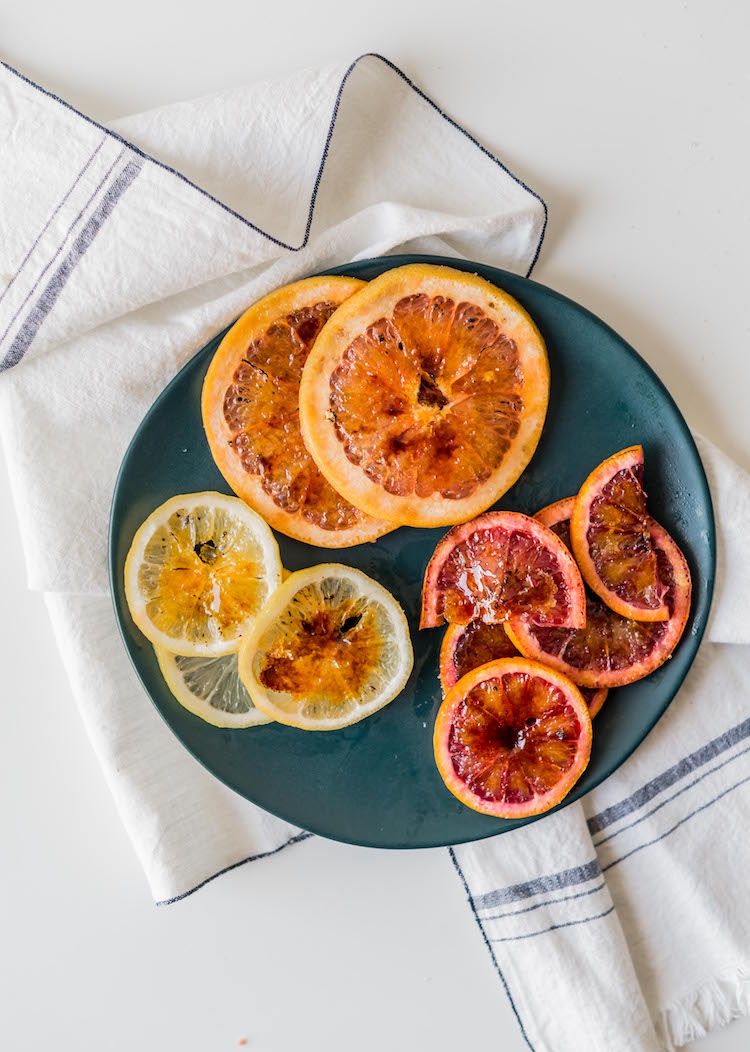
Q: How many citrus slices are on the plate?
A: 10